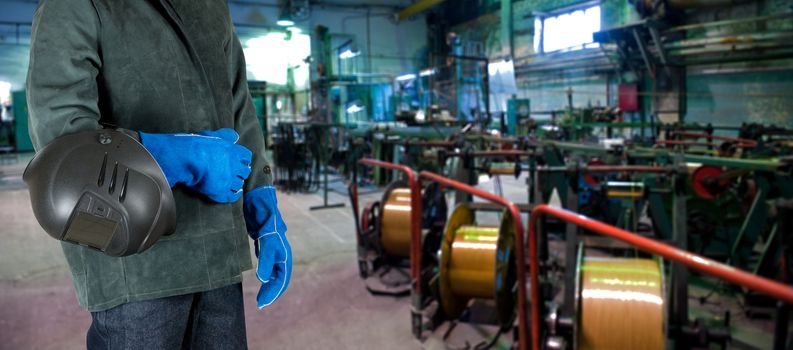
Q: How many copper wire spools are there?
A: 3